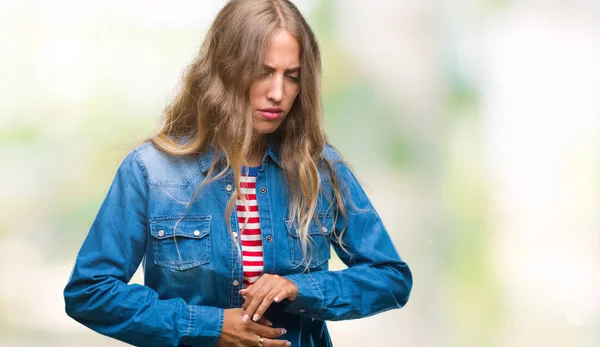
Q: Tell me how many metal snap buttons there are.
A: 10